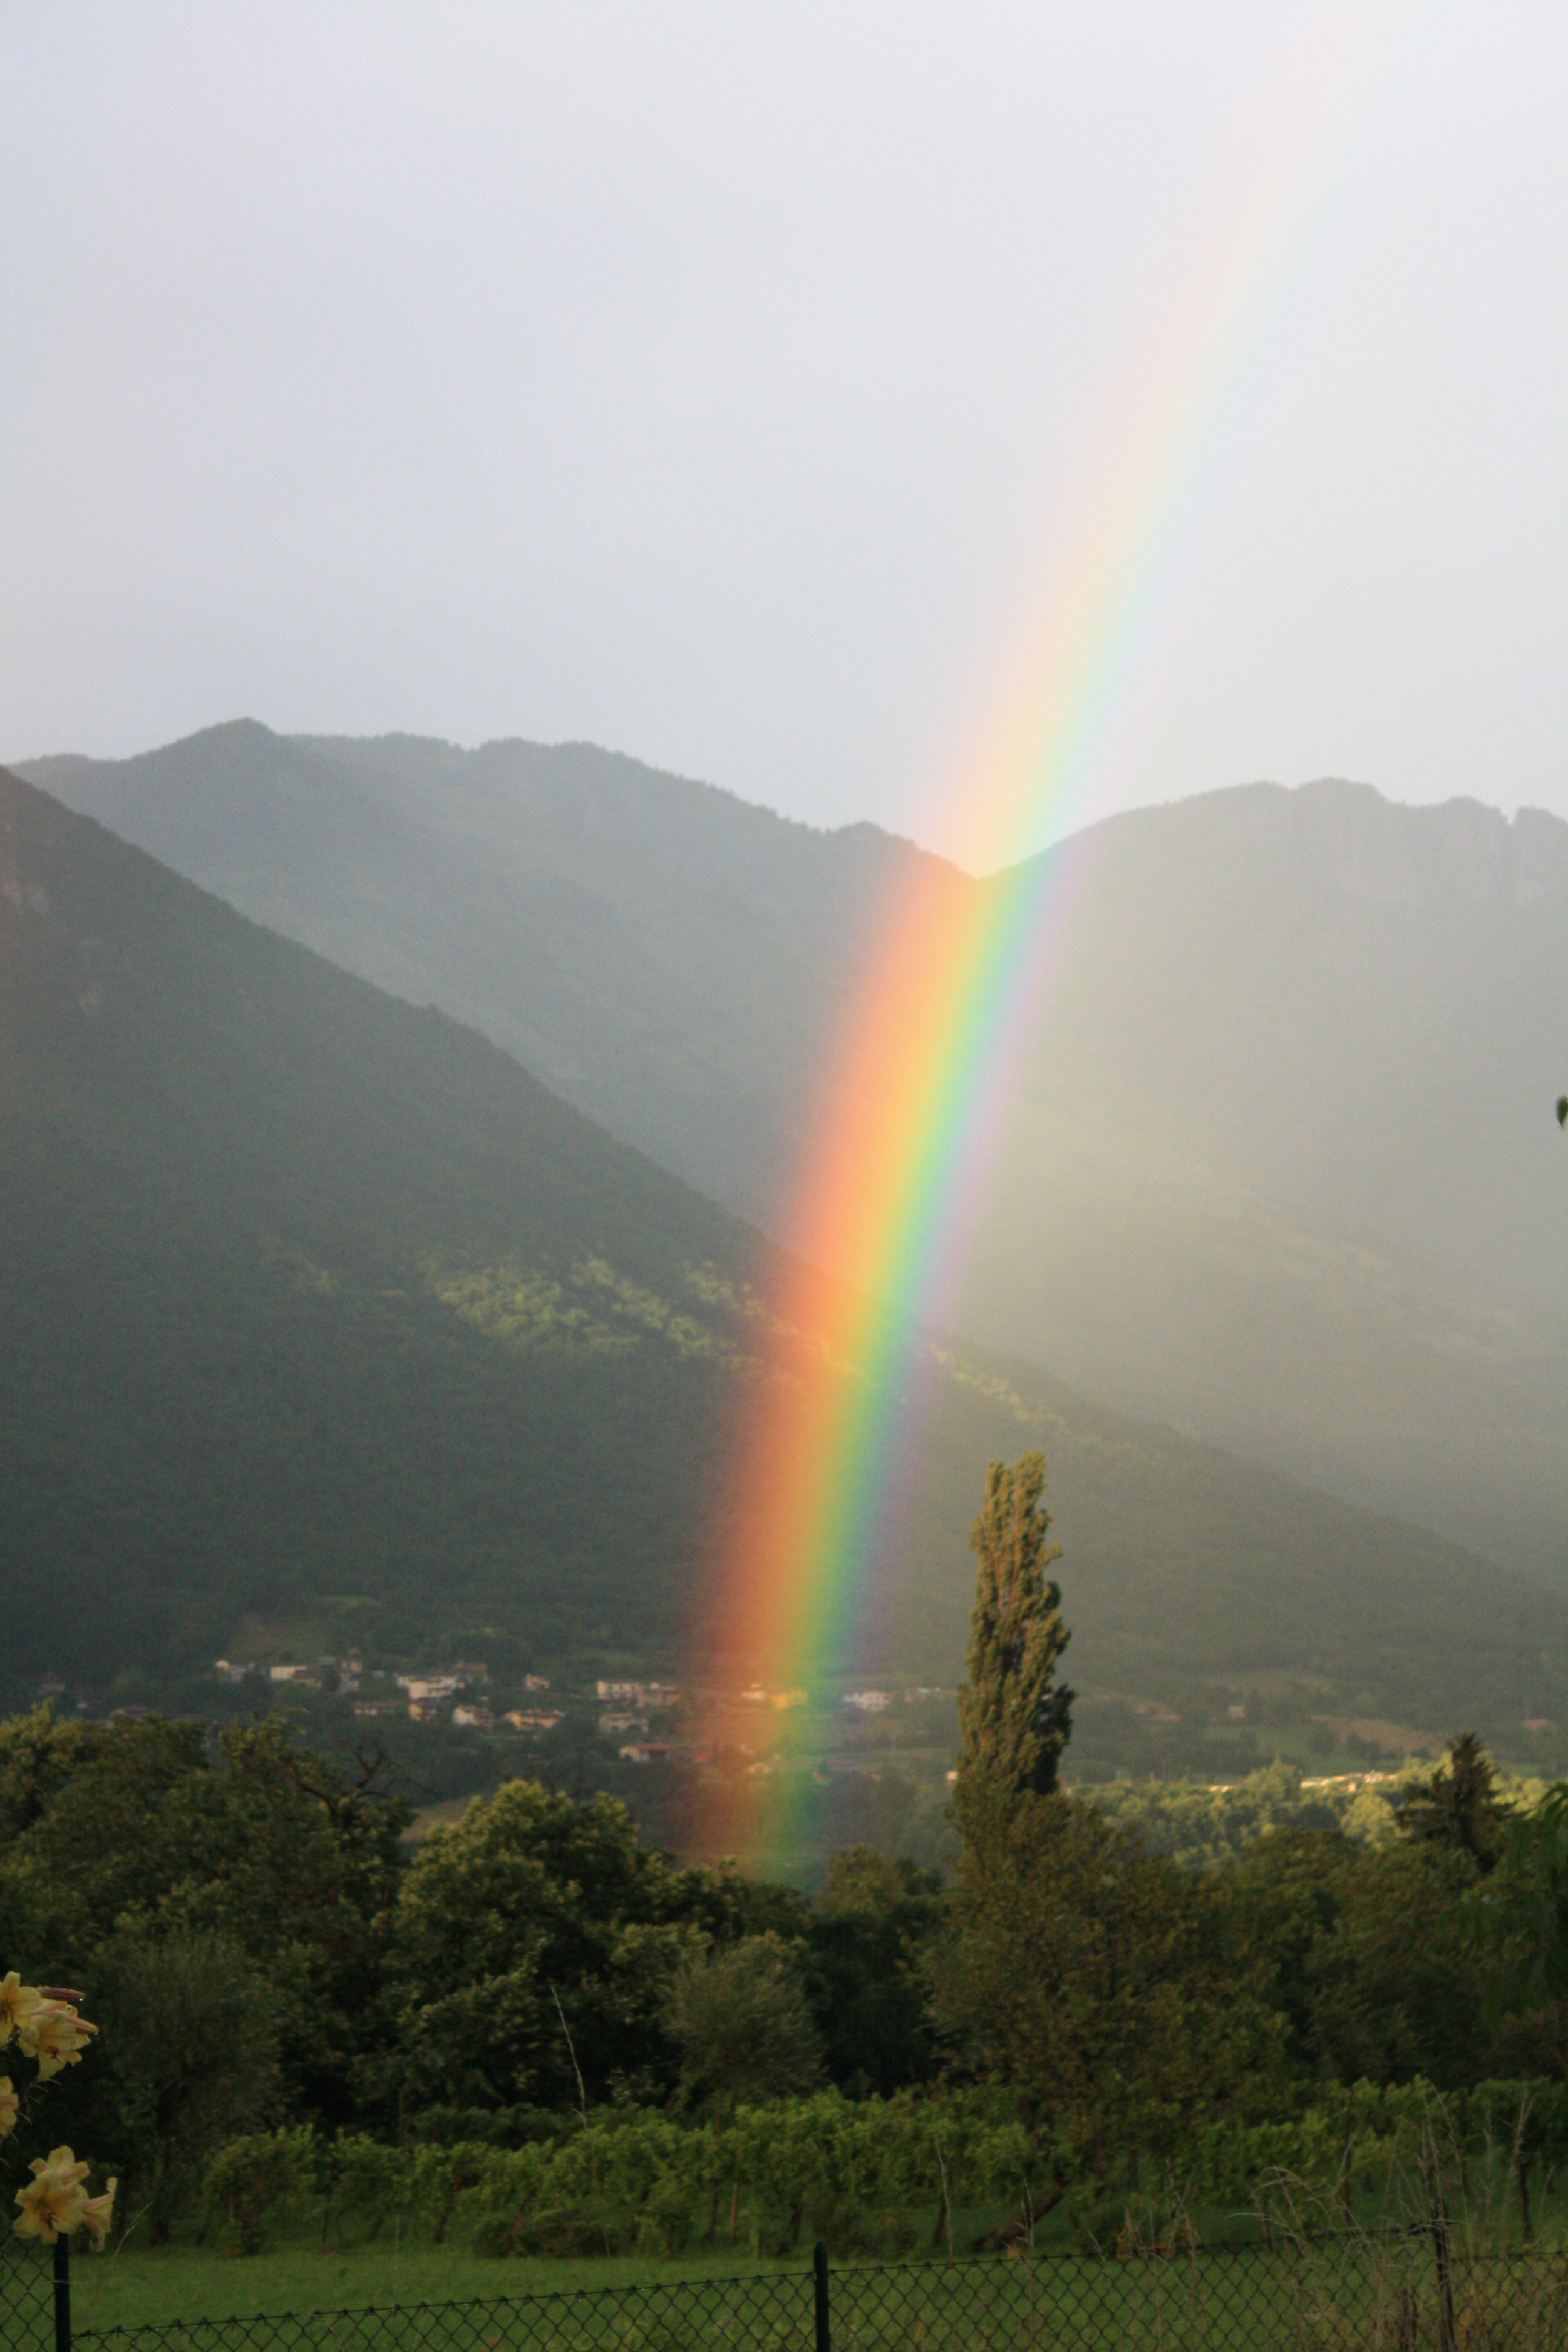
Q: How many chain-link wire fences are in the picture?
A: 1